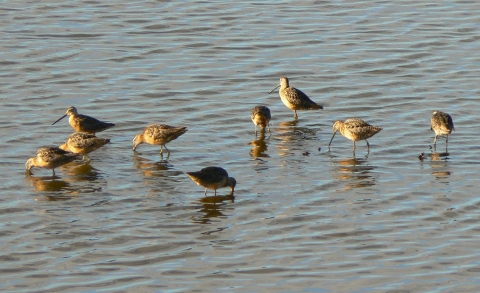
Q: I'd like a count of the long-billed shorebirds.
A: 9